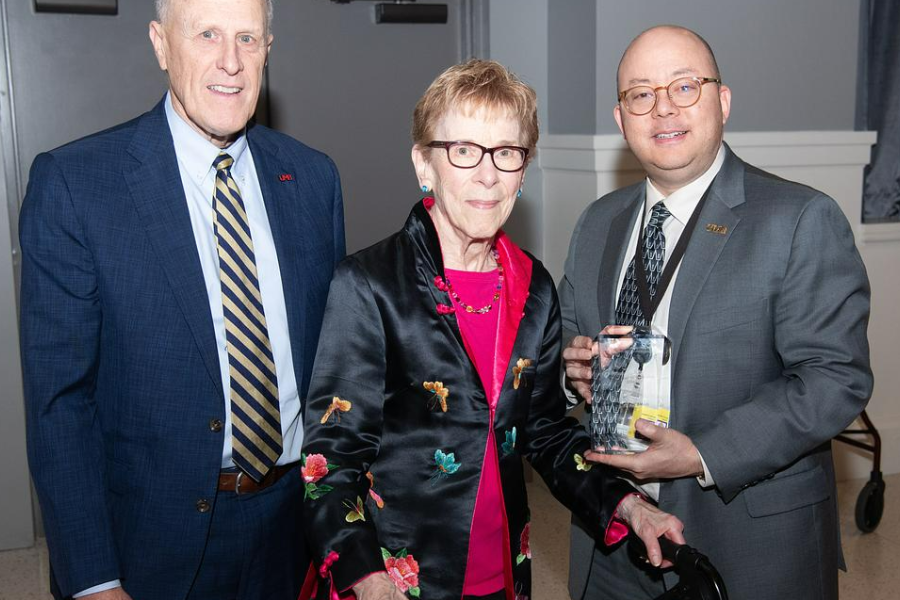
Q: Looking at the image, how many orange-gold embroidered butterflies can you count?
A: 3